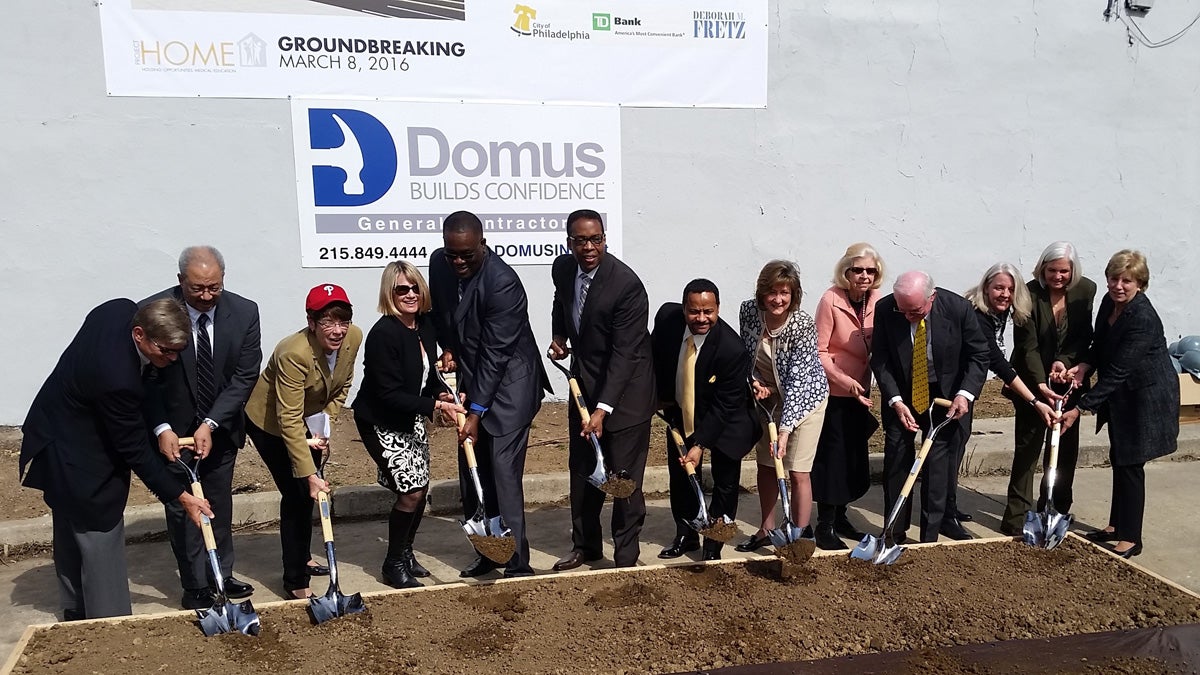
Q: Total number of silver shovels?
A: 8